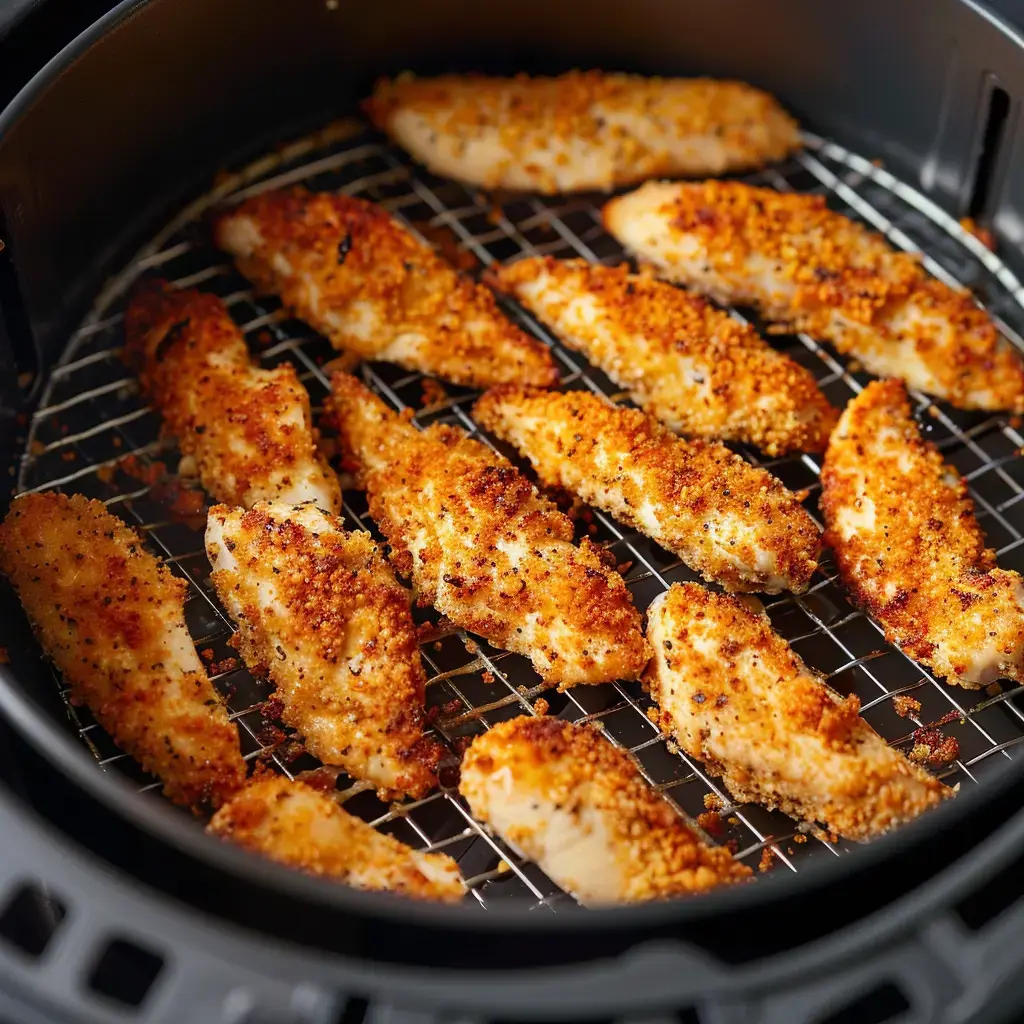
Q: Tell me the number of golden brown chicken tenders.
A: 13